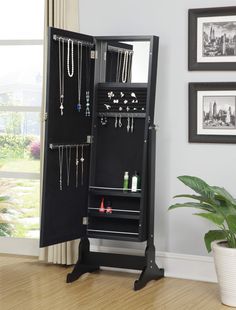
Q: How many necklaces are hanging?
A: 8